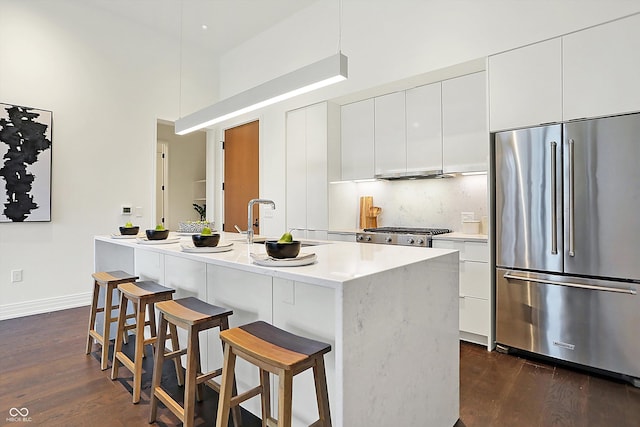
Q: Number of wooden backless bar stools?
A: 4